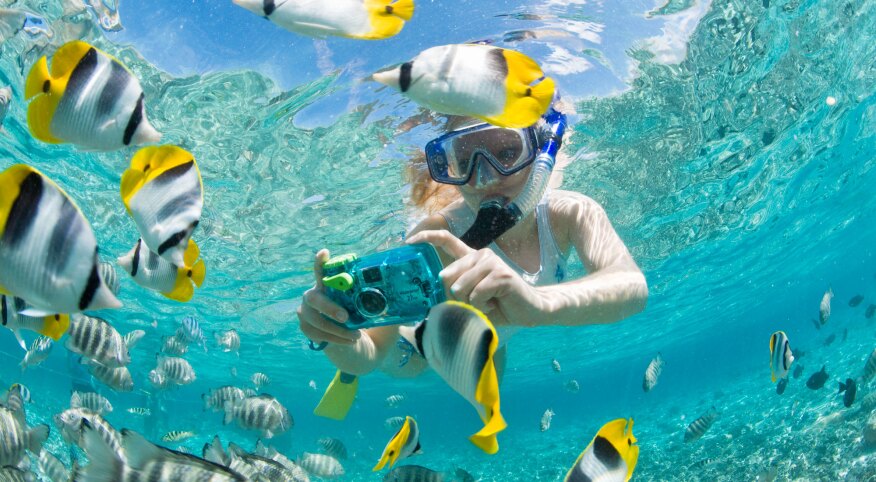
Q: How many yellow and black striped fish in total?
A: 11